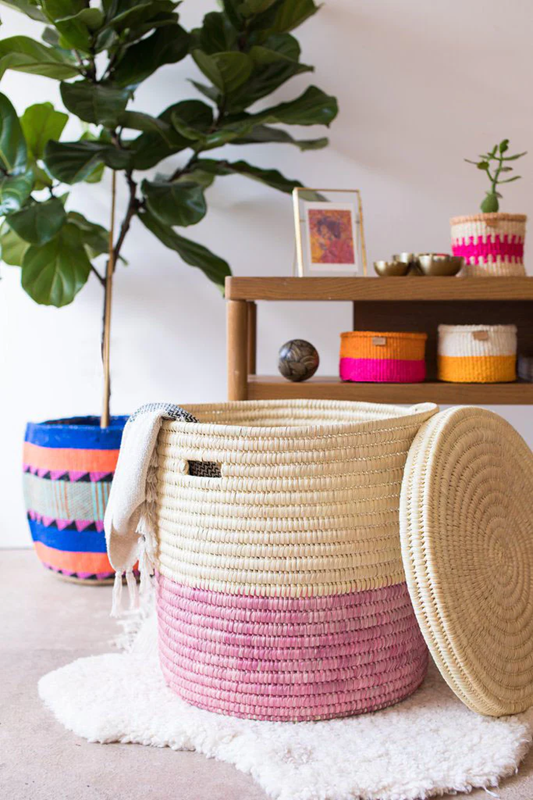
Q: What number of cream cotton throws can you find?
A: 1